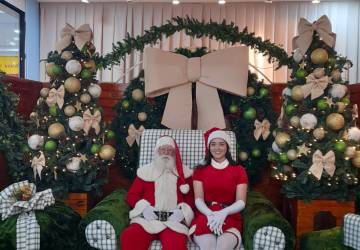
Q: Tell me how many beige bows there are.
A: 10